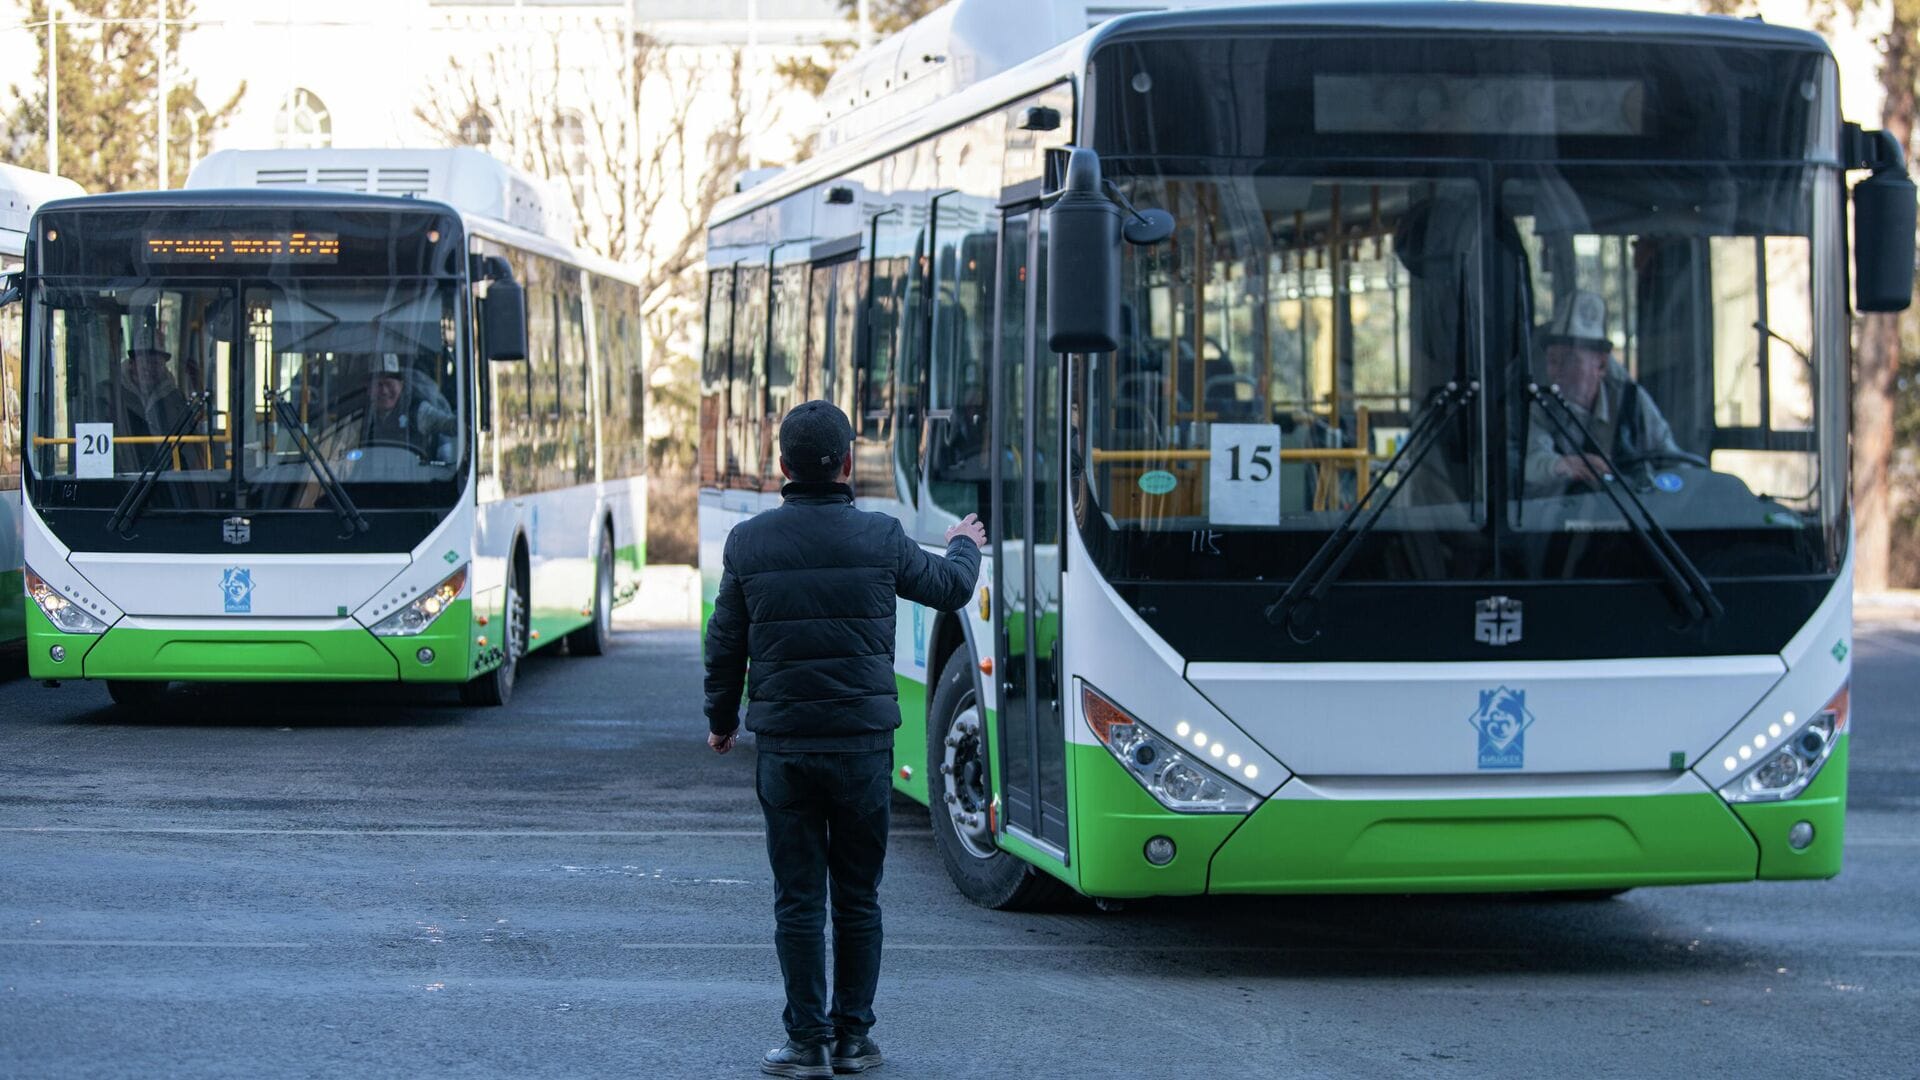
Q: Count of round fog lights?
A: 4